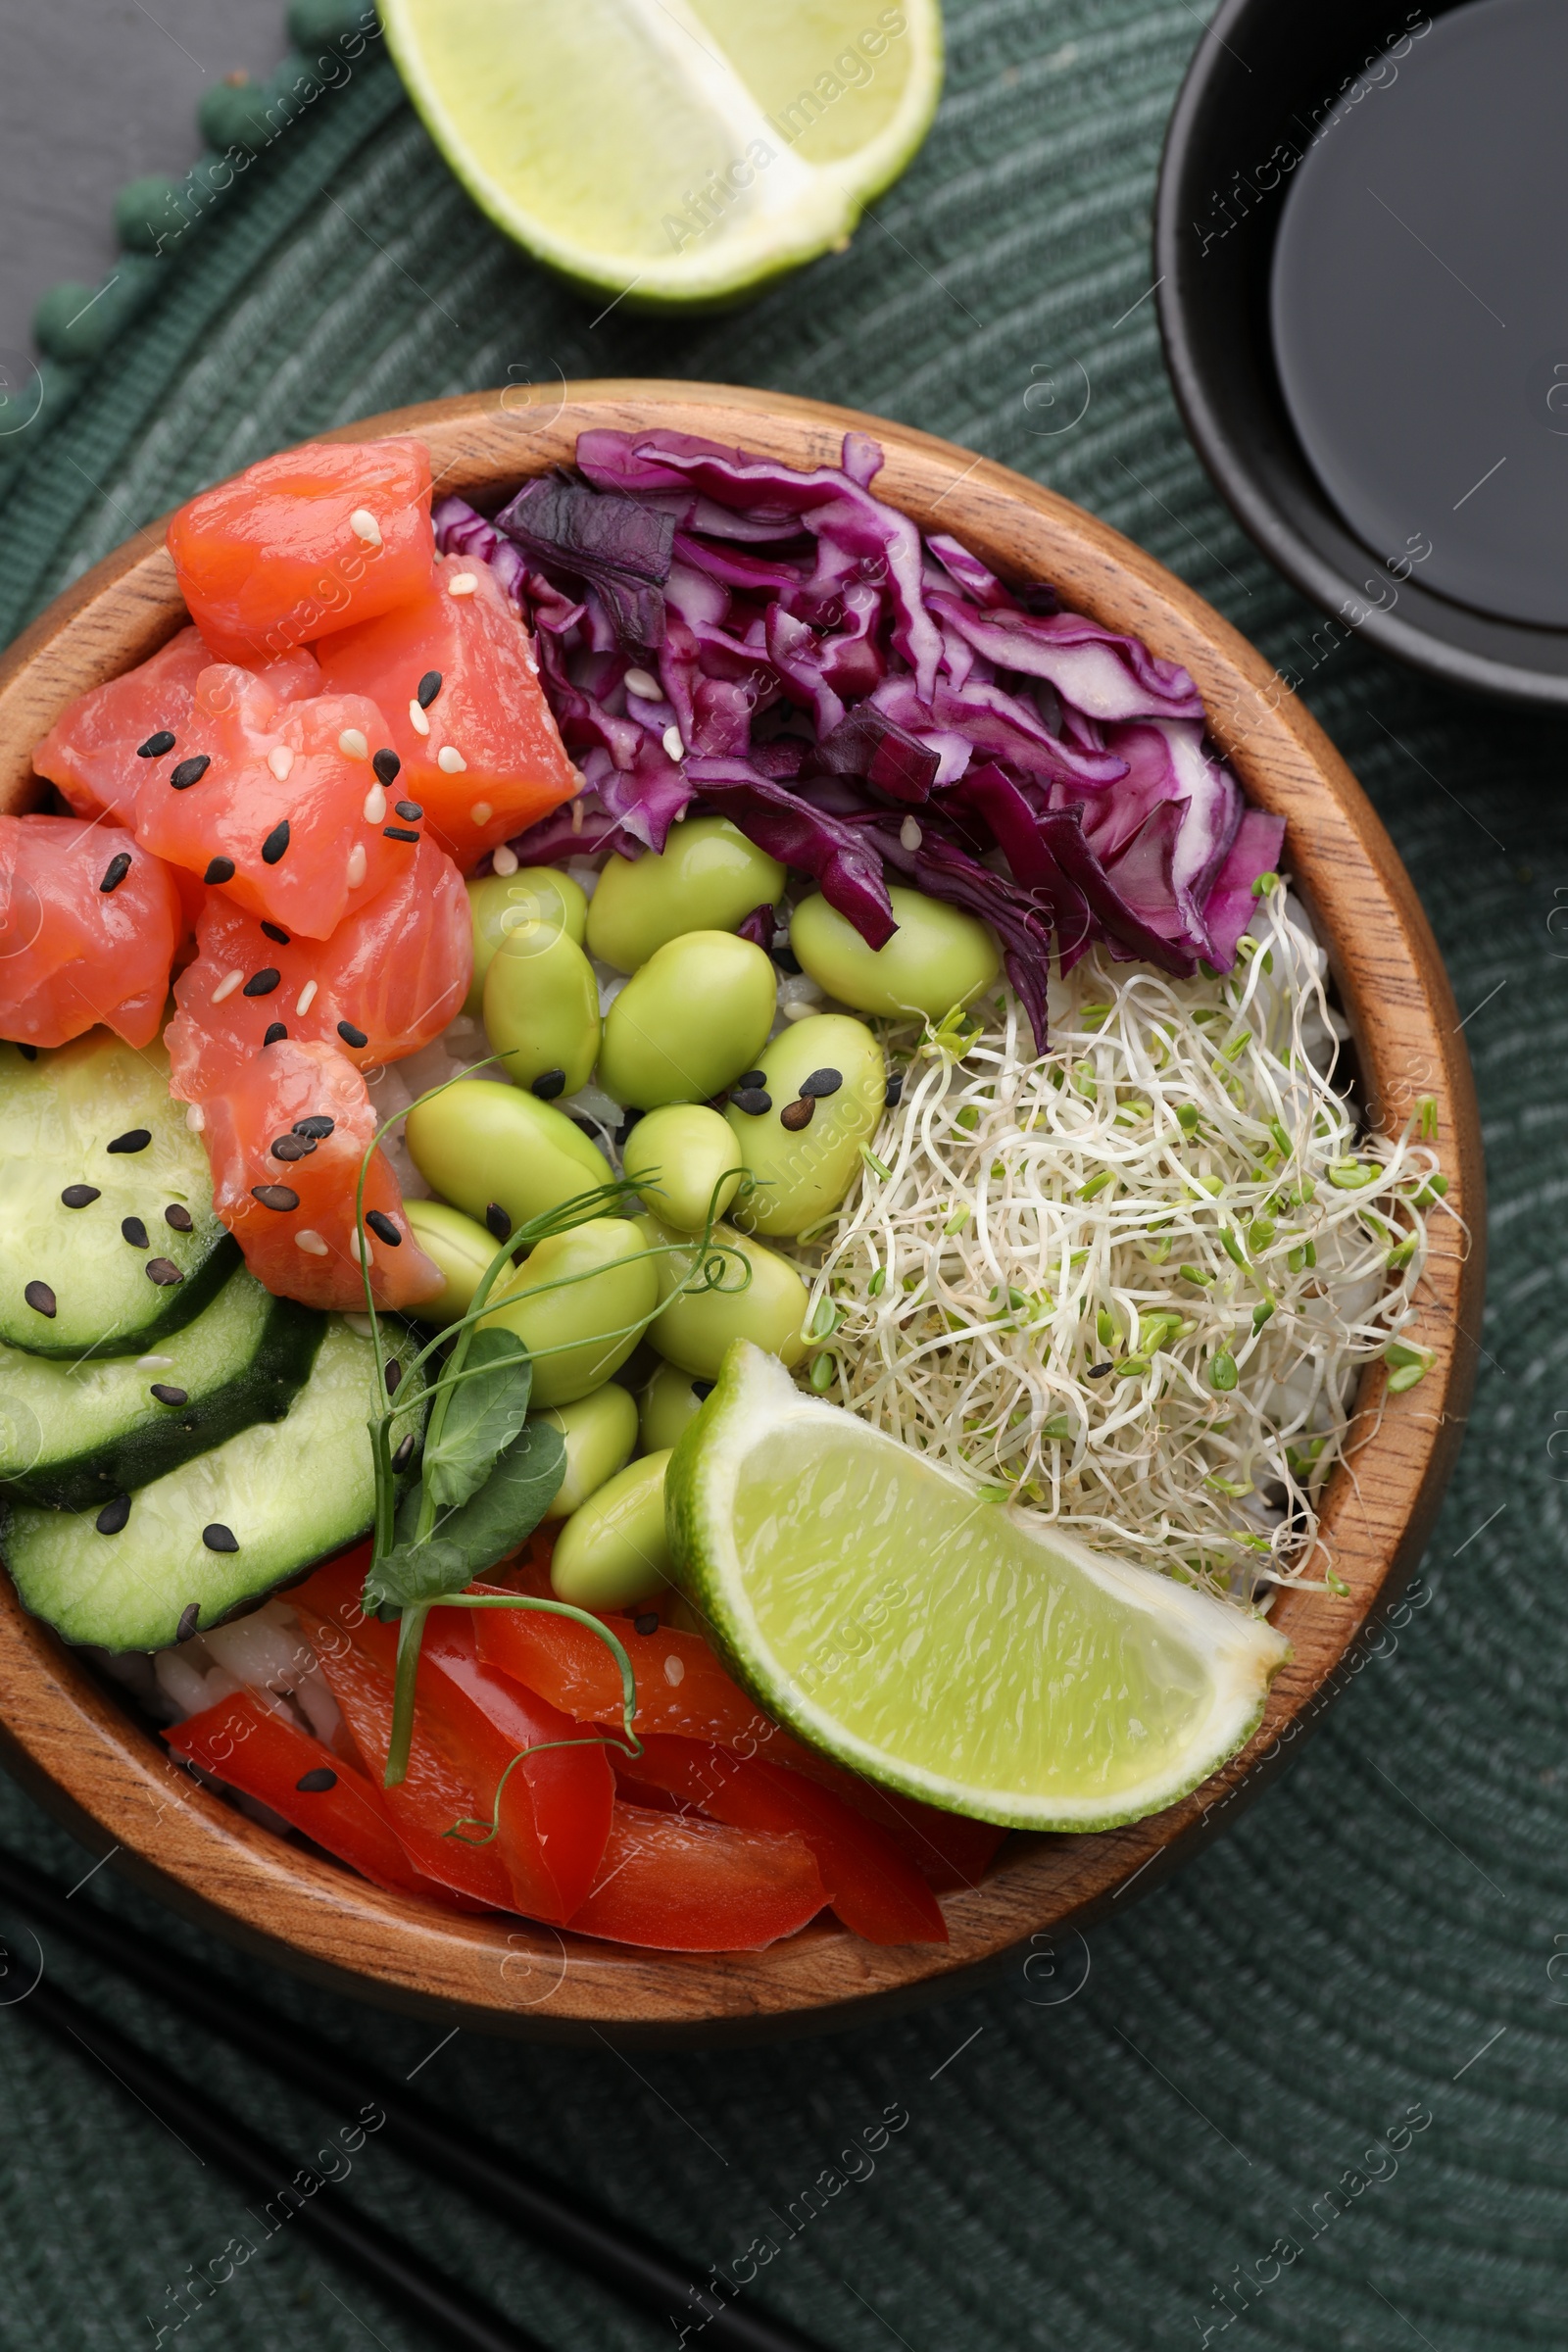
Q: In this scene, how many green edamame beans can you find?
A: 14